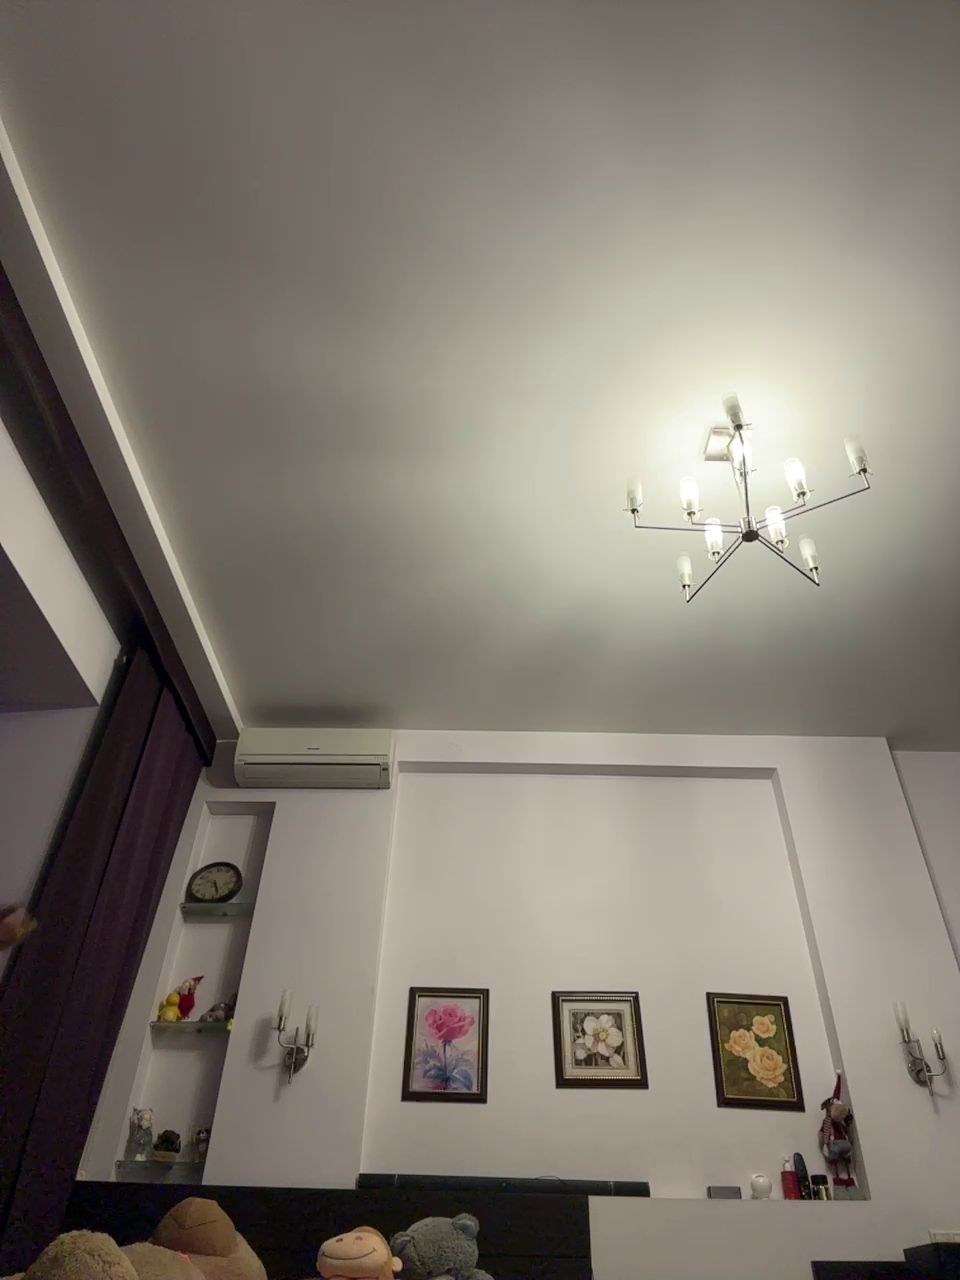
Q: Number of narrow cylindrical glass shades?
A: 13